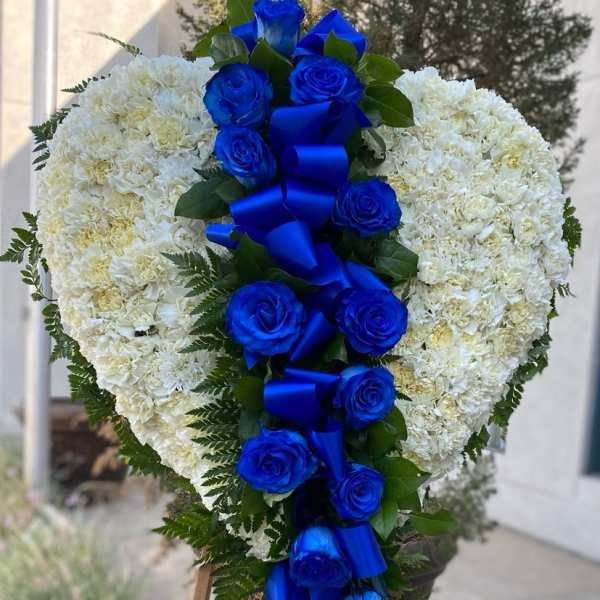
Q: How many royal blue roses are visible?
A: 11